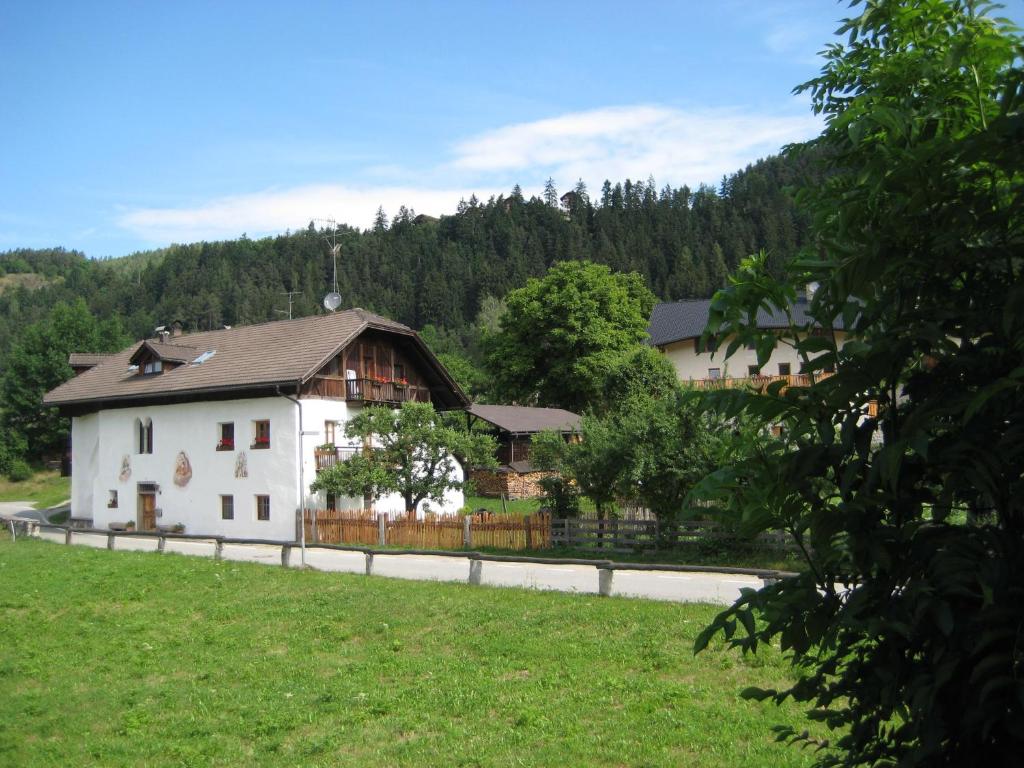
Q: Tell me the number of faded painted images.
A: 3